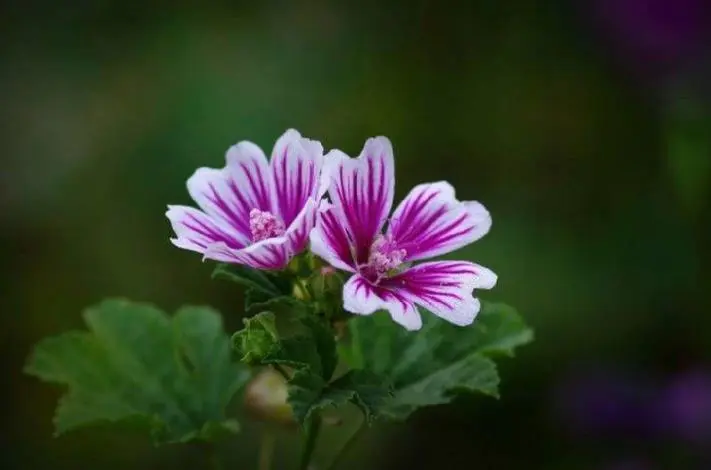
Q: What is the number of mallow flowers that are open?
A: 2